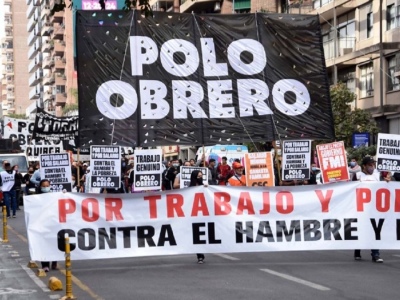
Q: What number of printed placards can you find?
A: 8